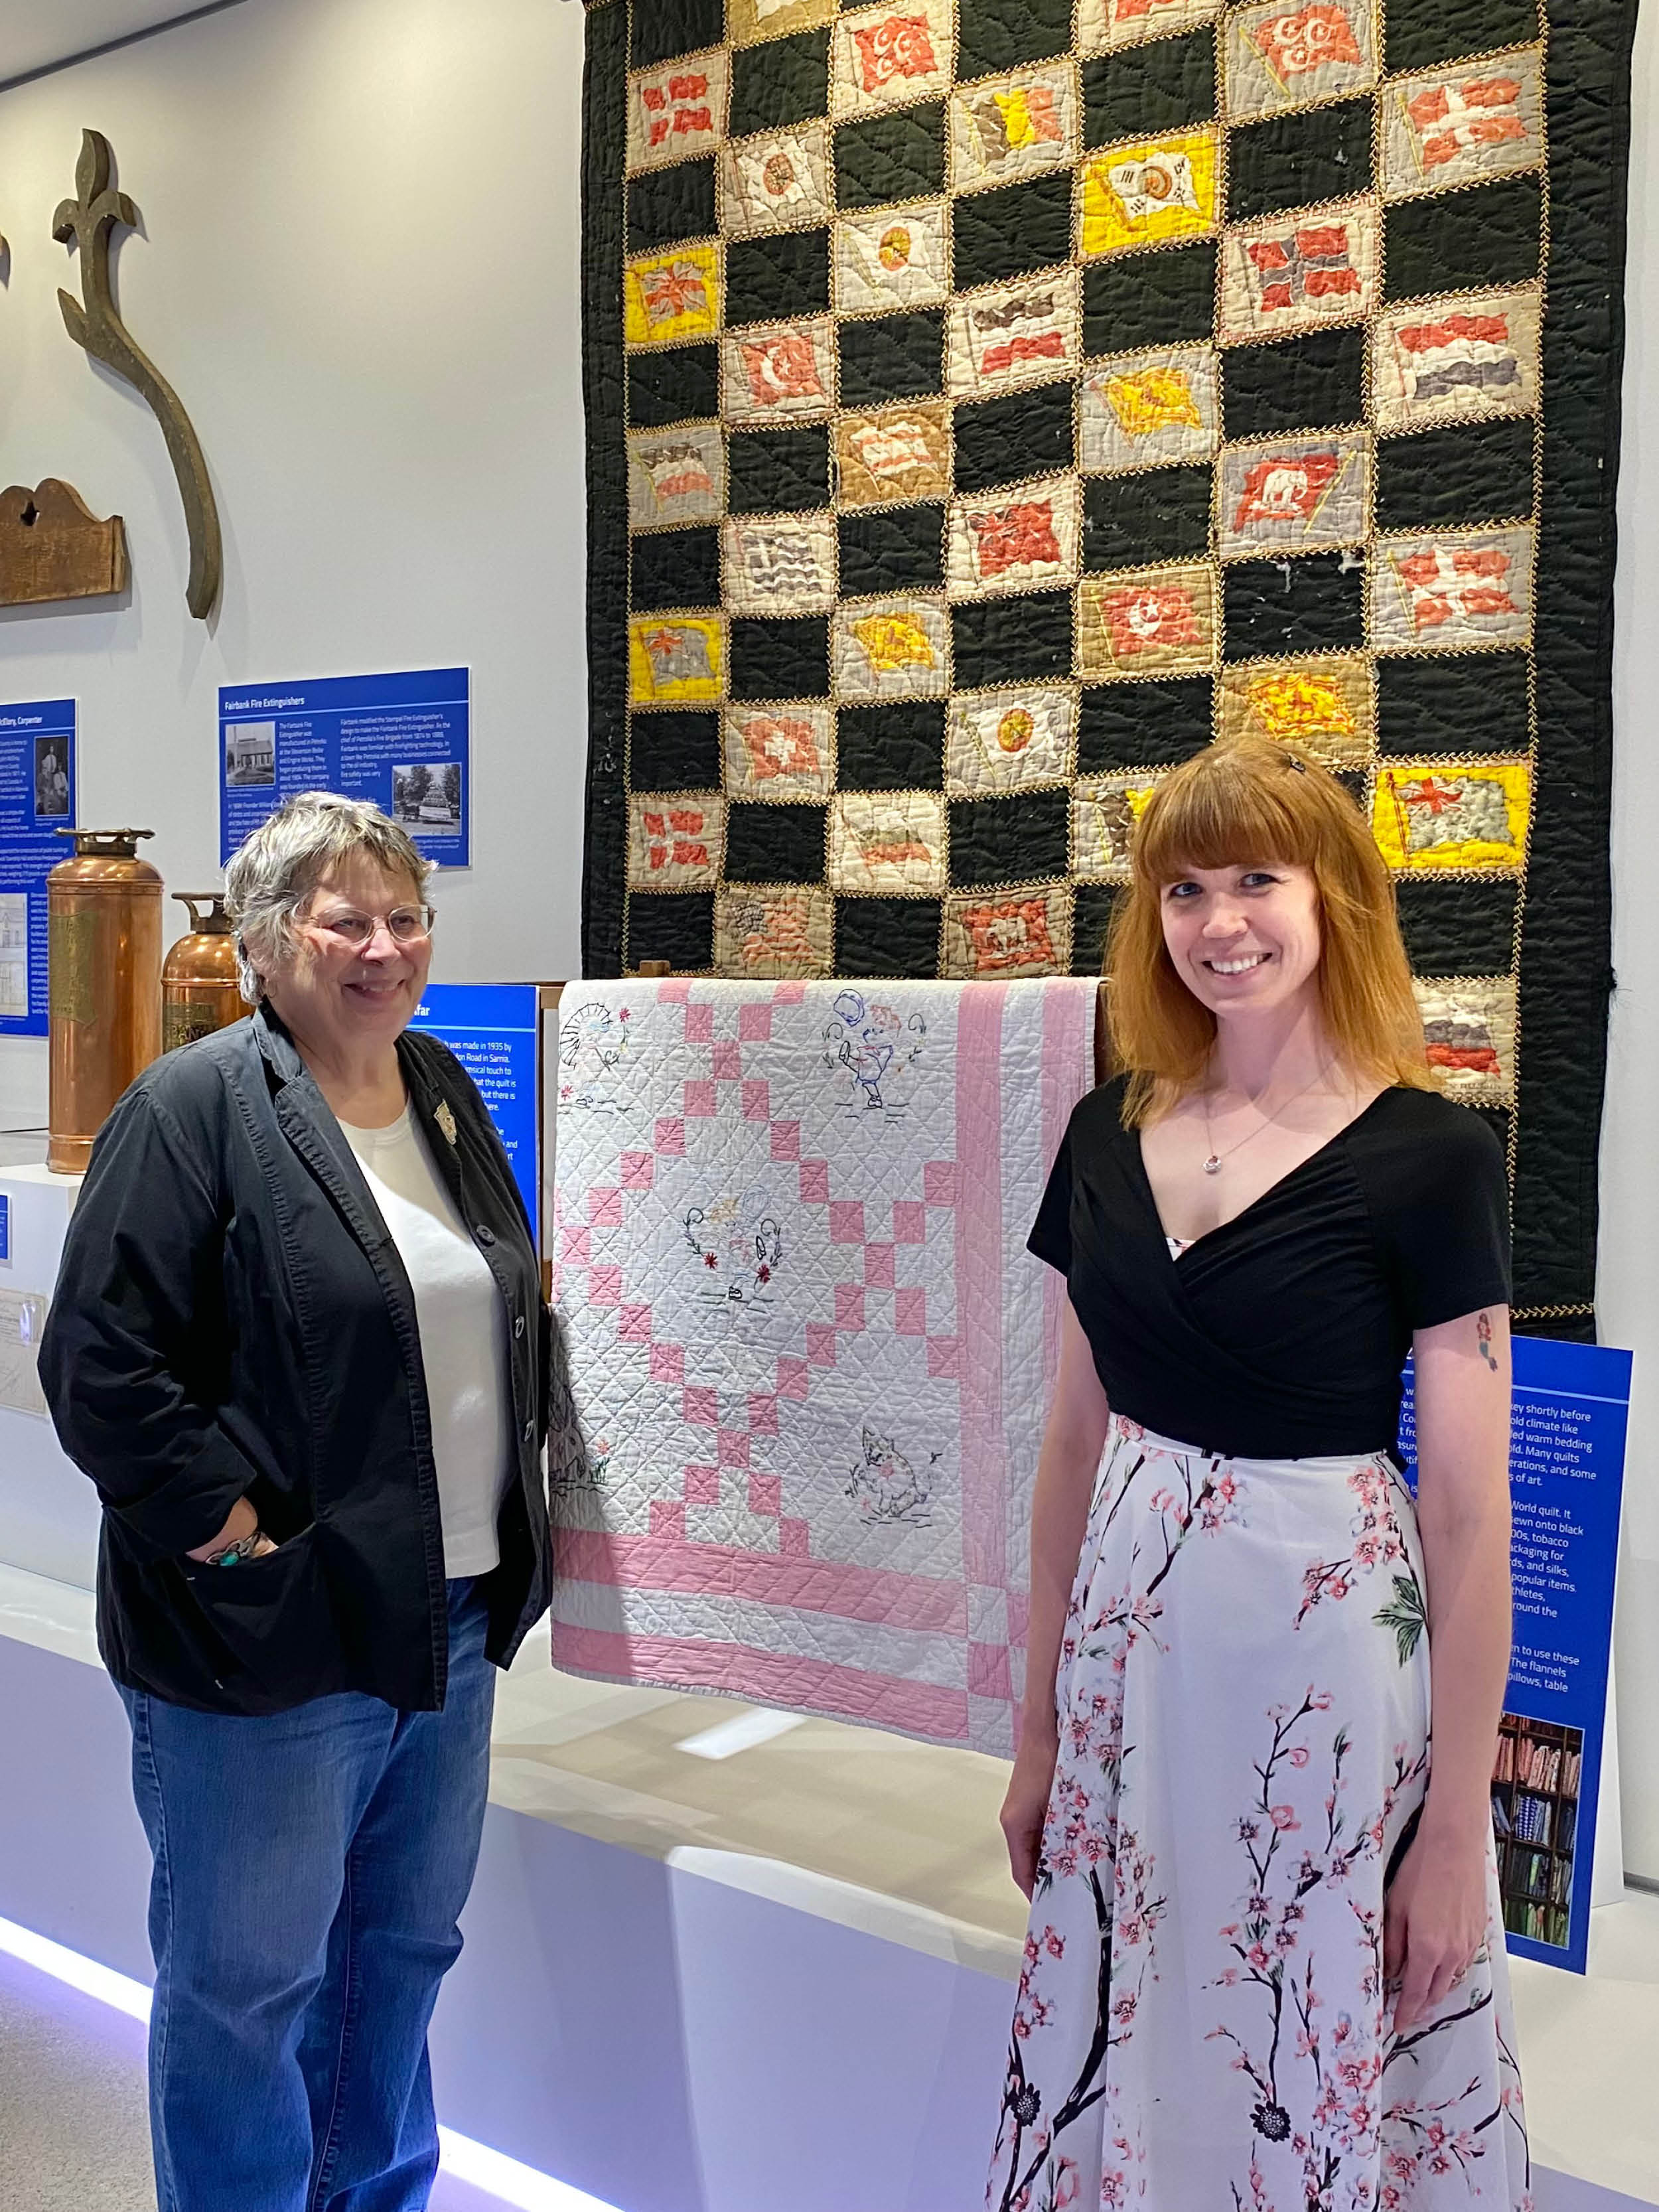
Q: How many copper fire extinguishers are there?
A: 2